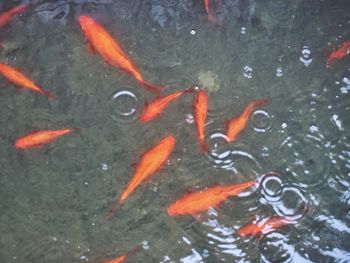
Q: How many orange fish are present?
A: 13